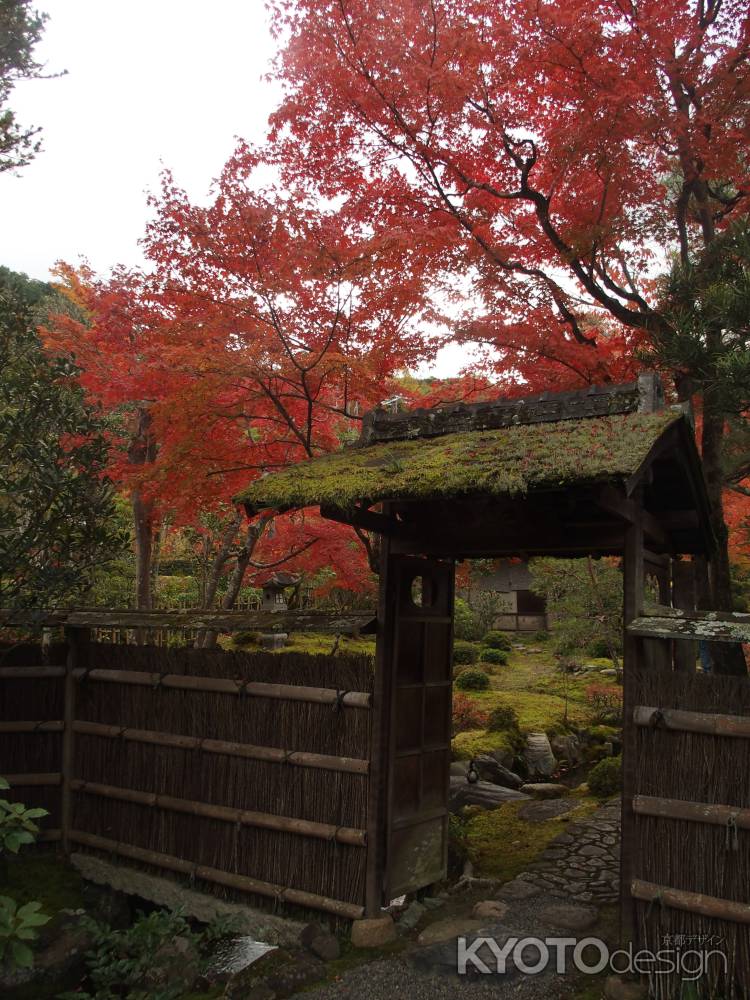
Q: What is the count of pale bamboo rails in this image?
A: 11